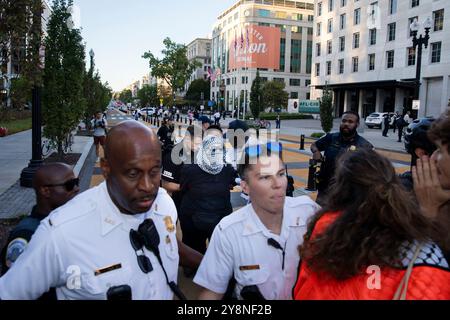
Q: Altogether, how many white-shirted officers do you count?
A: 2